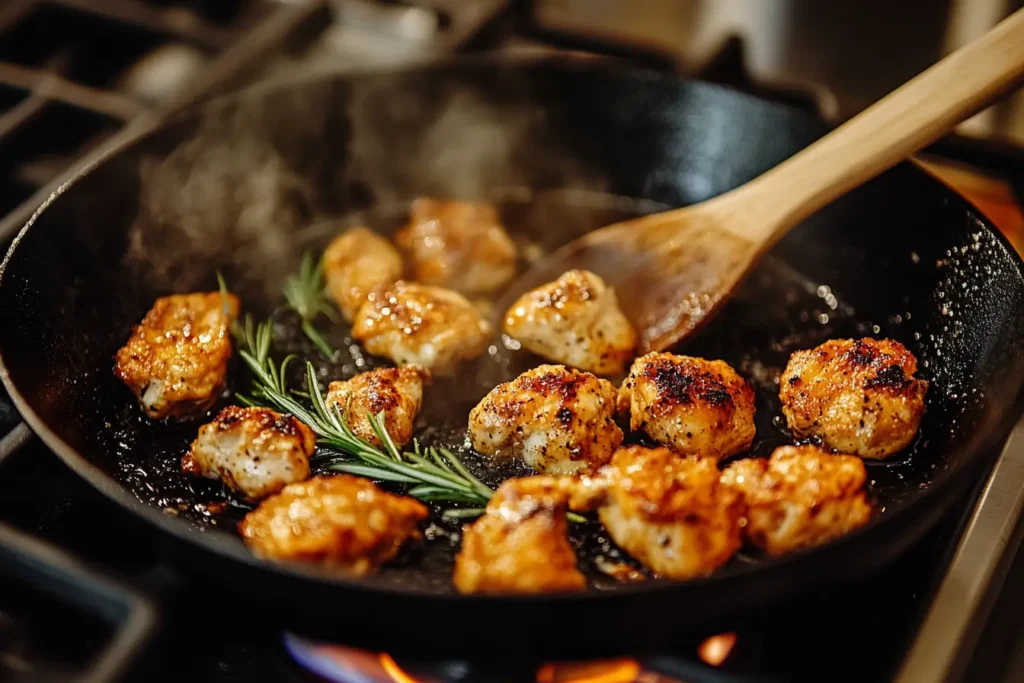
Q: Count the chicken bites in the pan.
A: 14